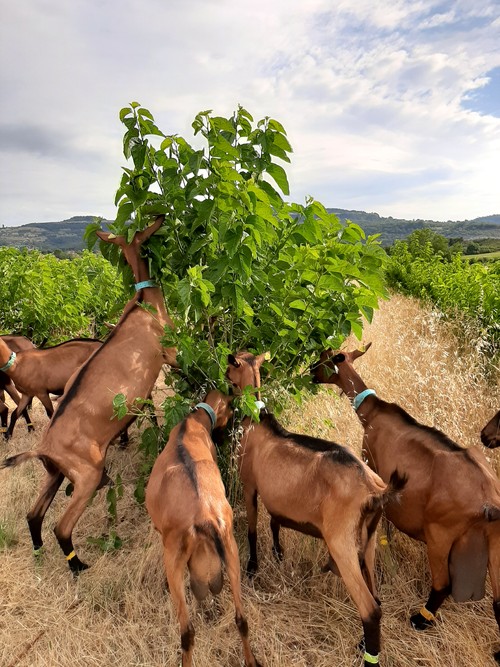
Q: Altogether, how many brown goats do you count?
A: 7